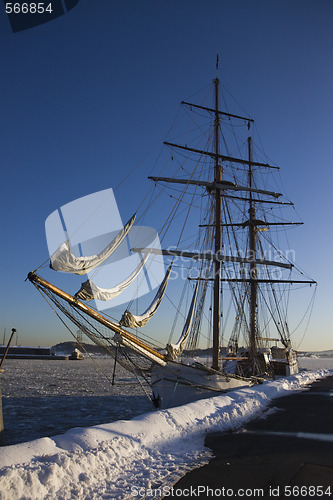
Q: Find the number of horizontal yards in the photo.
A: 7